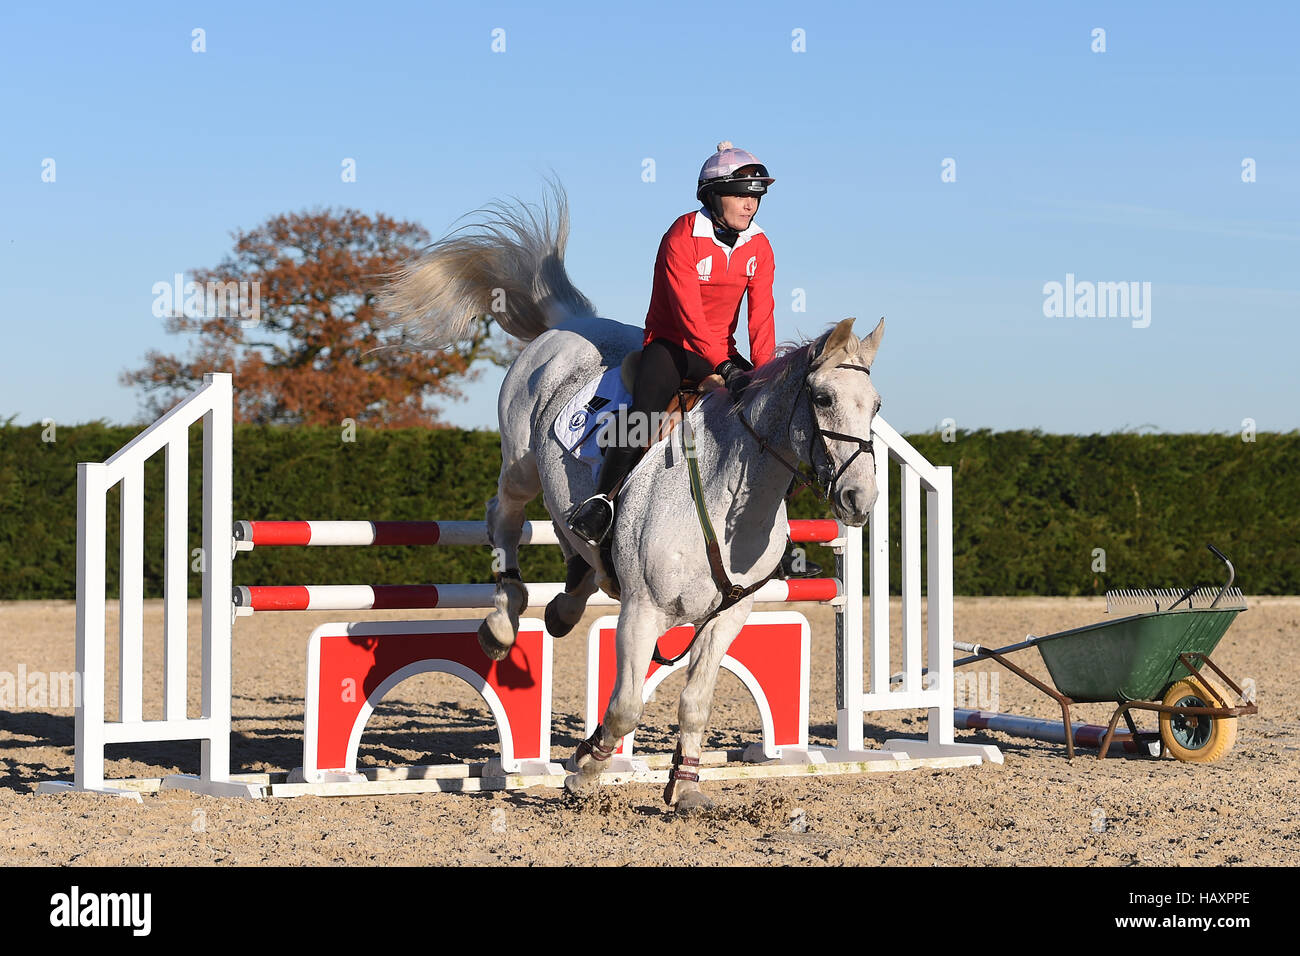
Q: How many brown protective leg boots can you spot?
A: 2